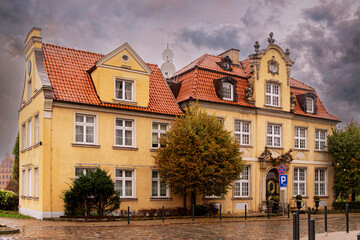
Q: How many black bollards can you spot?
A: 14